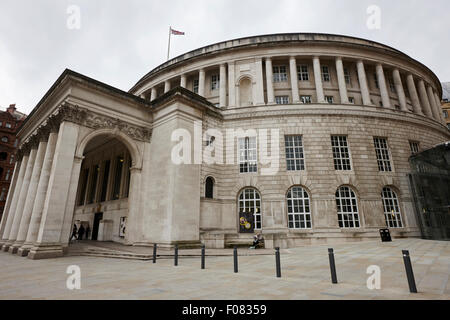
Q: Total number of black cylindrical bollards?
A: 7